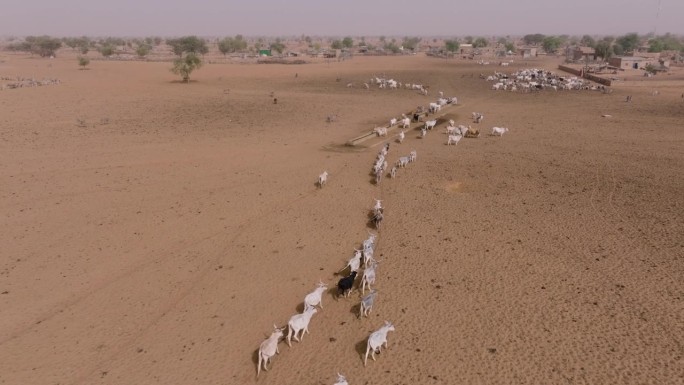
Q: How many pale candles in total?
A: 0